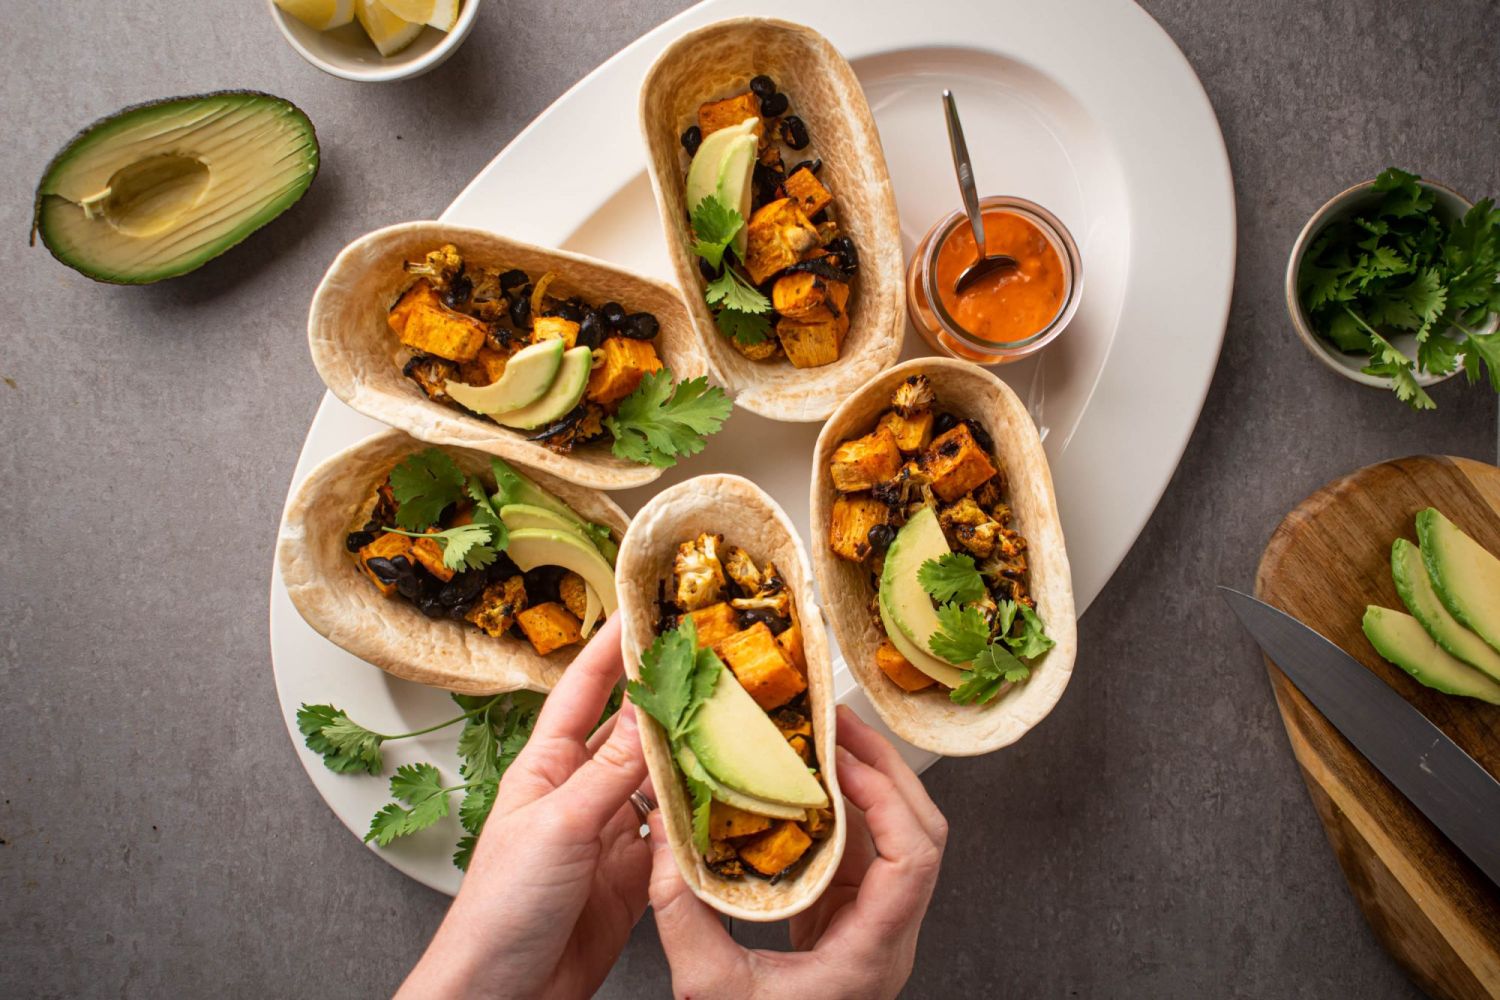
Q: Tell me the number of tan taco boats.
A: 5